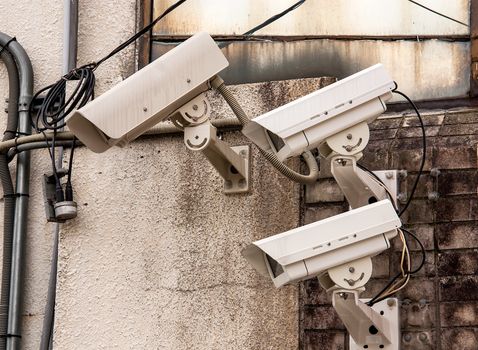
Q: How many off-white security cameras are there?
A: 3